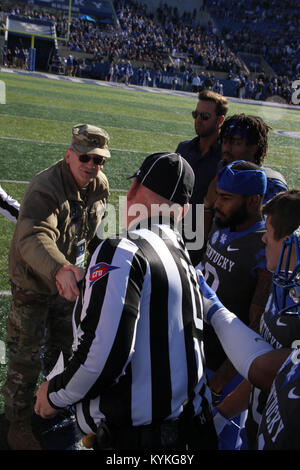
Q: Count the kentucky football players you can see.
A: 4